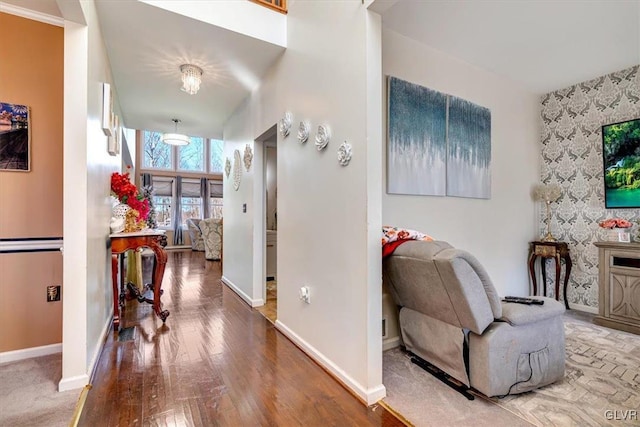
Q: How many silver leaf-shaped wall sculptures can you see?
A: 4